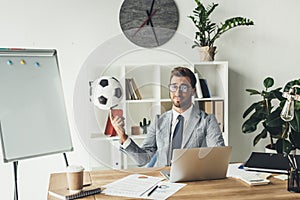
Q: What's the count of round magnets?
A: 3